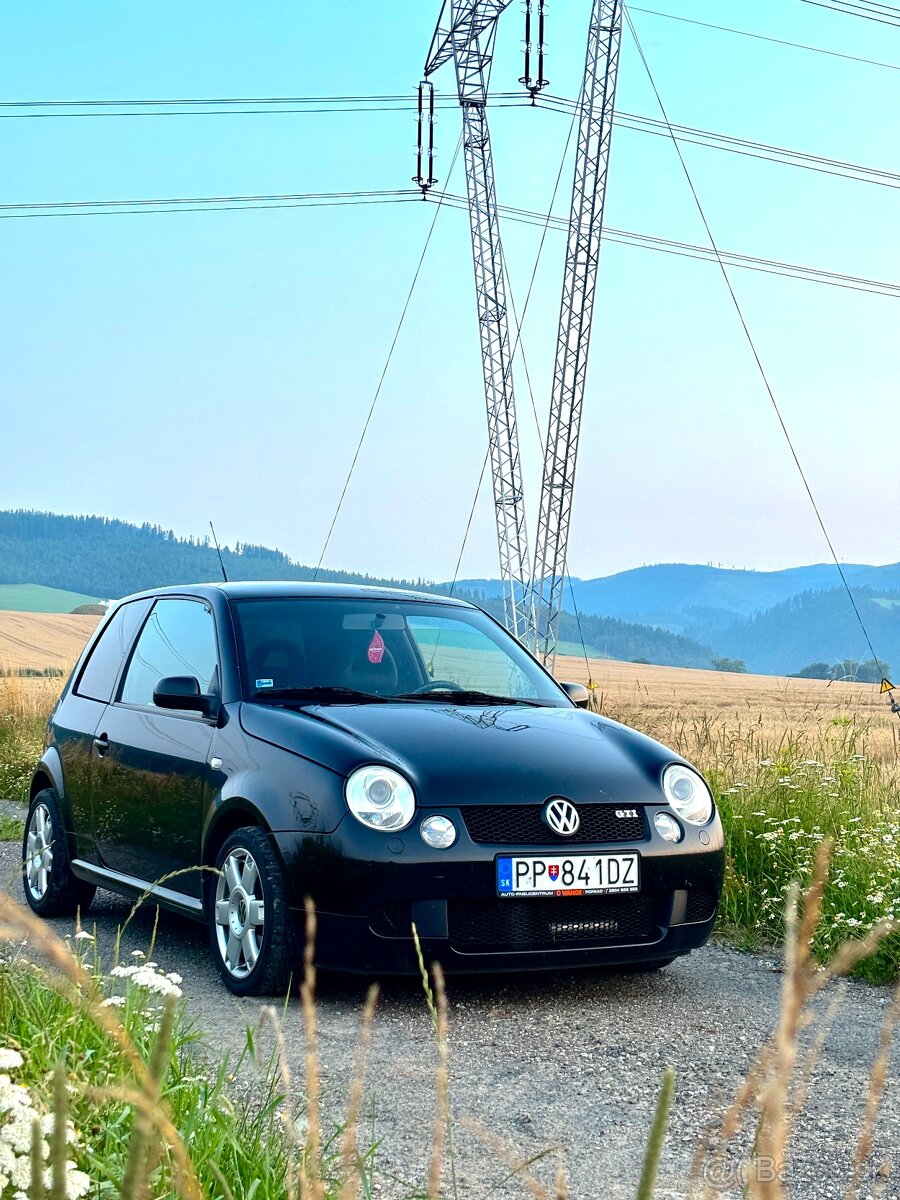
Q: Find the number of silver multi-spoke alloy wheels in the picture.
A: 2